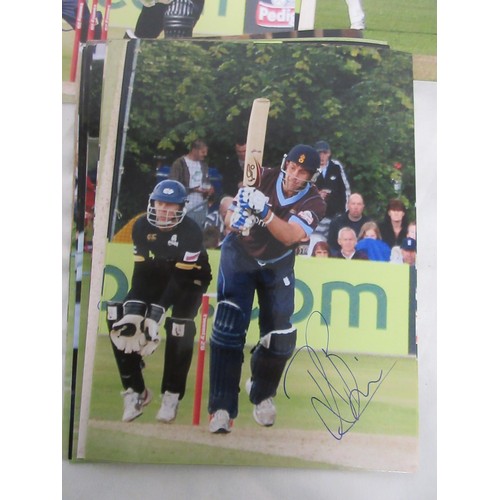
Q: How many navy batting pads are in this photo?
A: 2